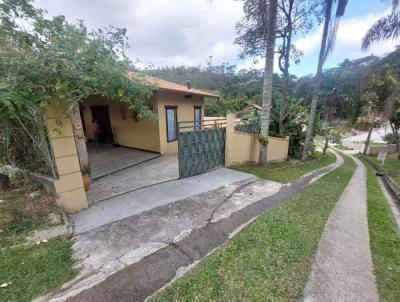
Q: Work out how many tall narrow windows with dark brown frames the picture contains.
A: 2